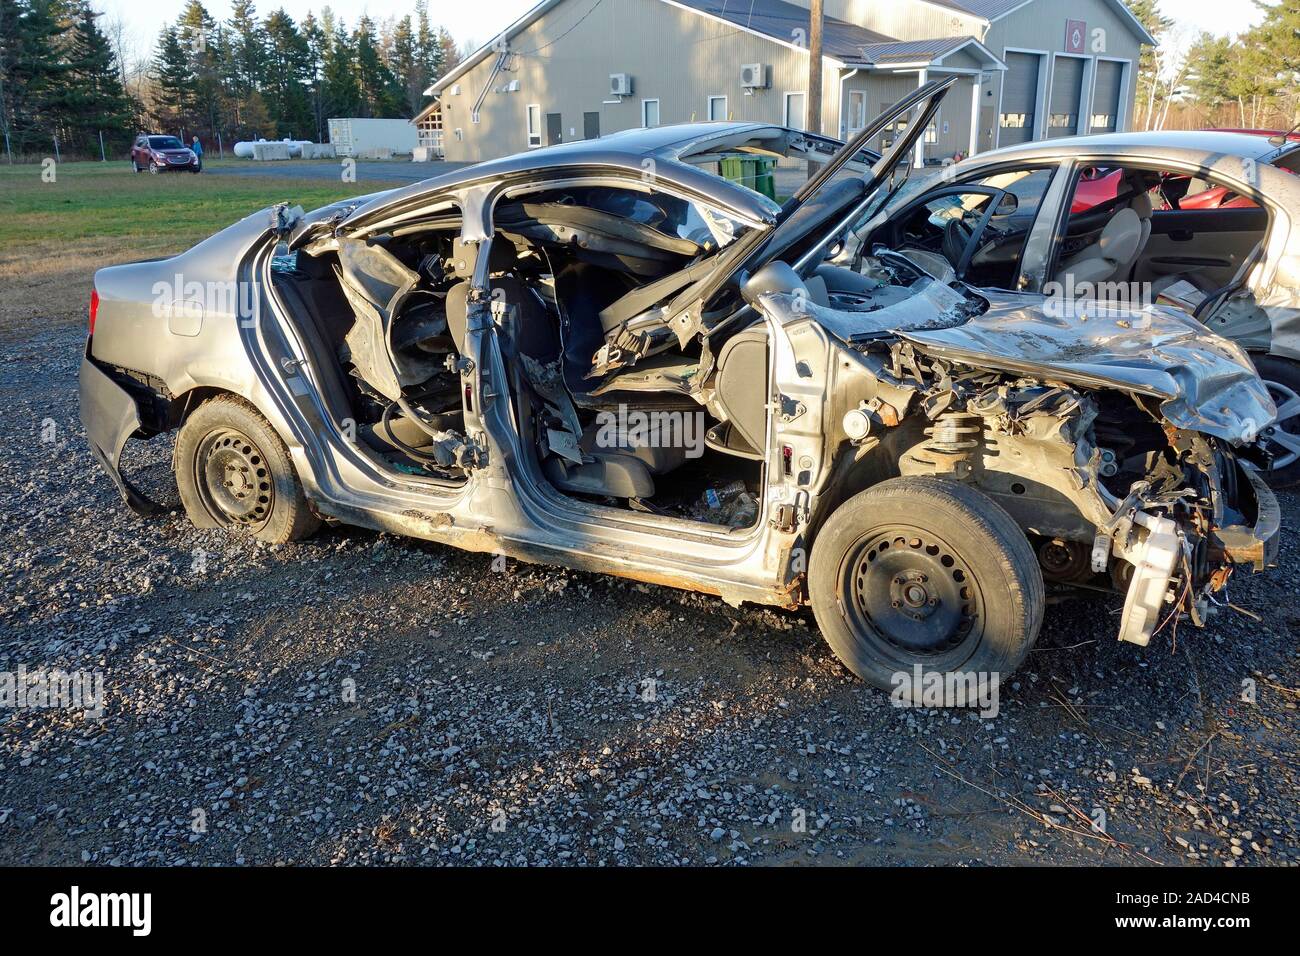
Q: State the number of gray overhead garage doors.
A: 3